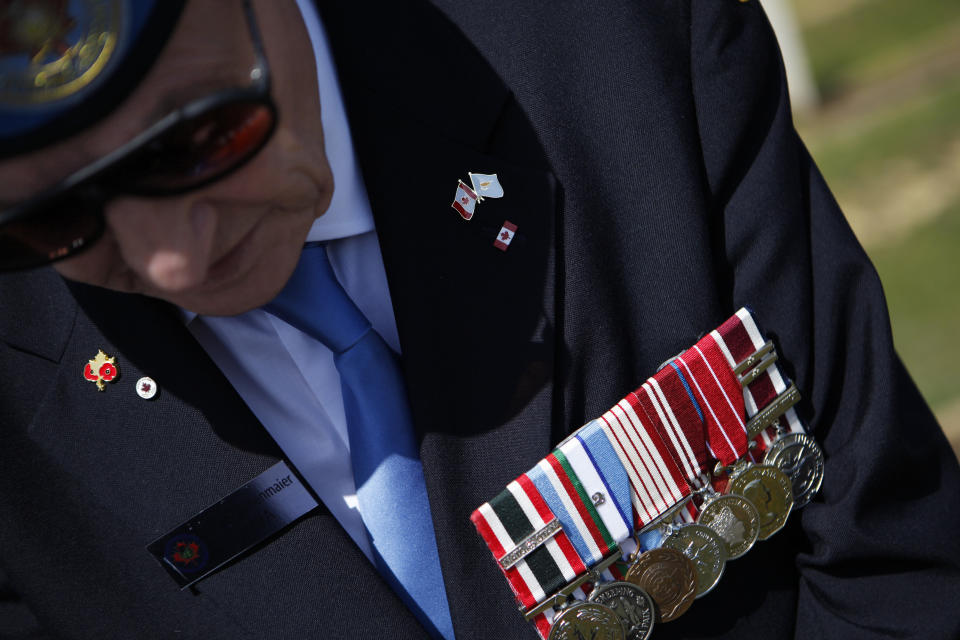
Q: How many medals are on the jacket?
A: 7